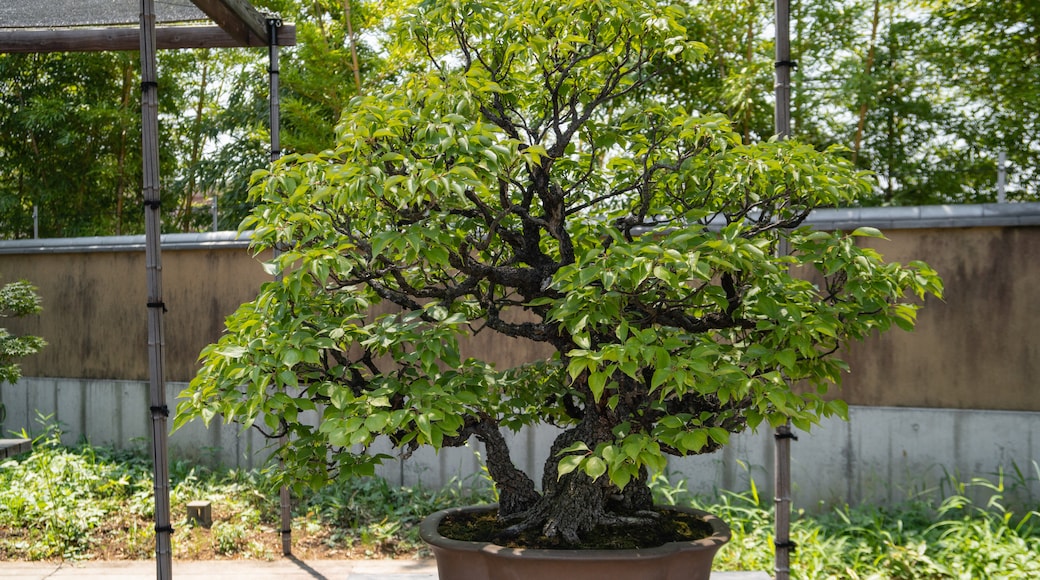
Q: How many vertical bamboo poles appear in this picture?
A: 3